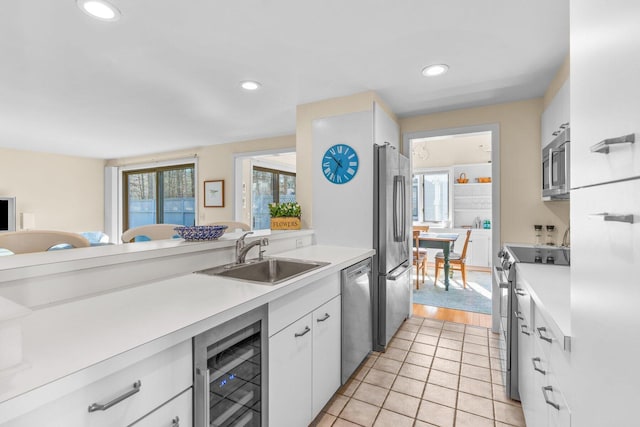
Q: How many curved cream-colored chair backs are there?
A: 3